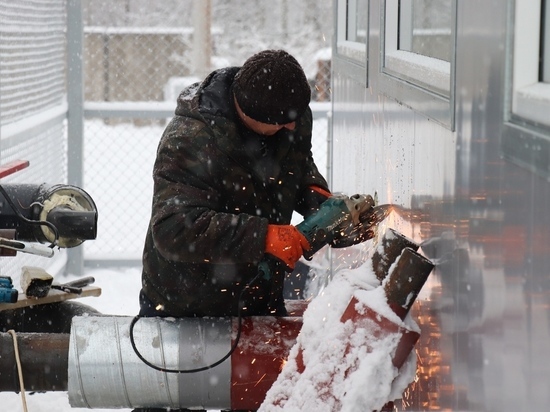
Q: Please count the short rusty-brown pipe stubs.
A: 2